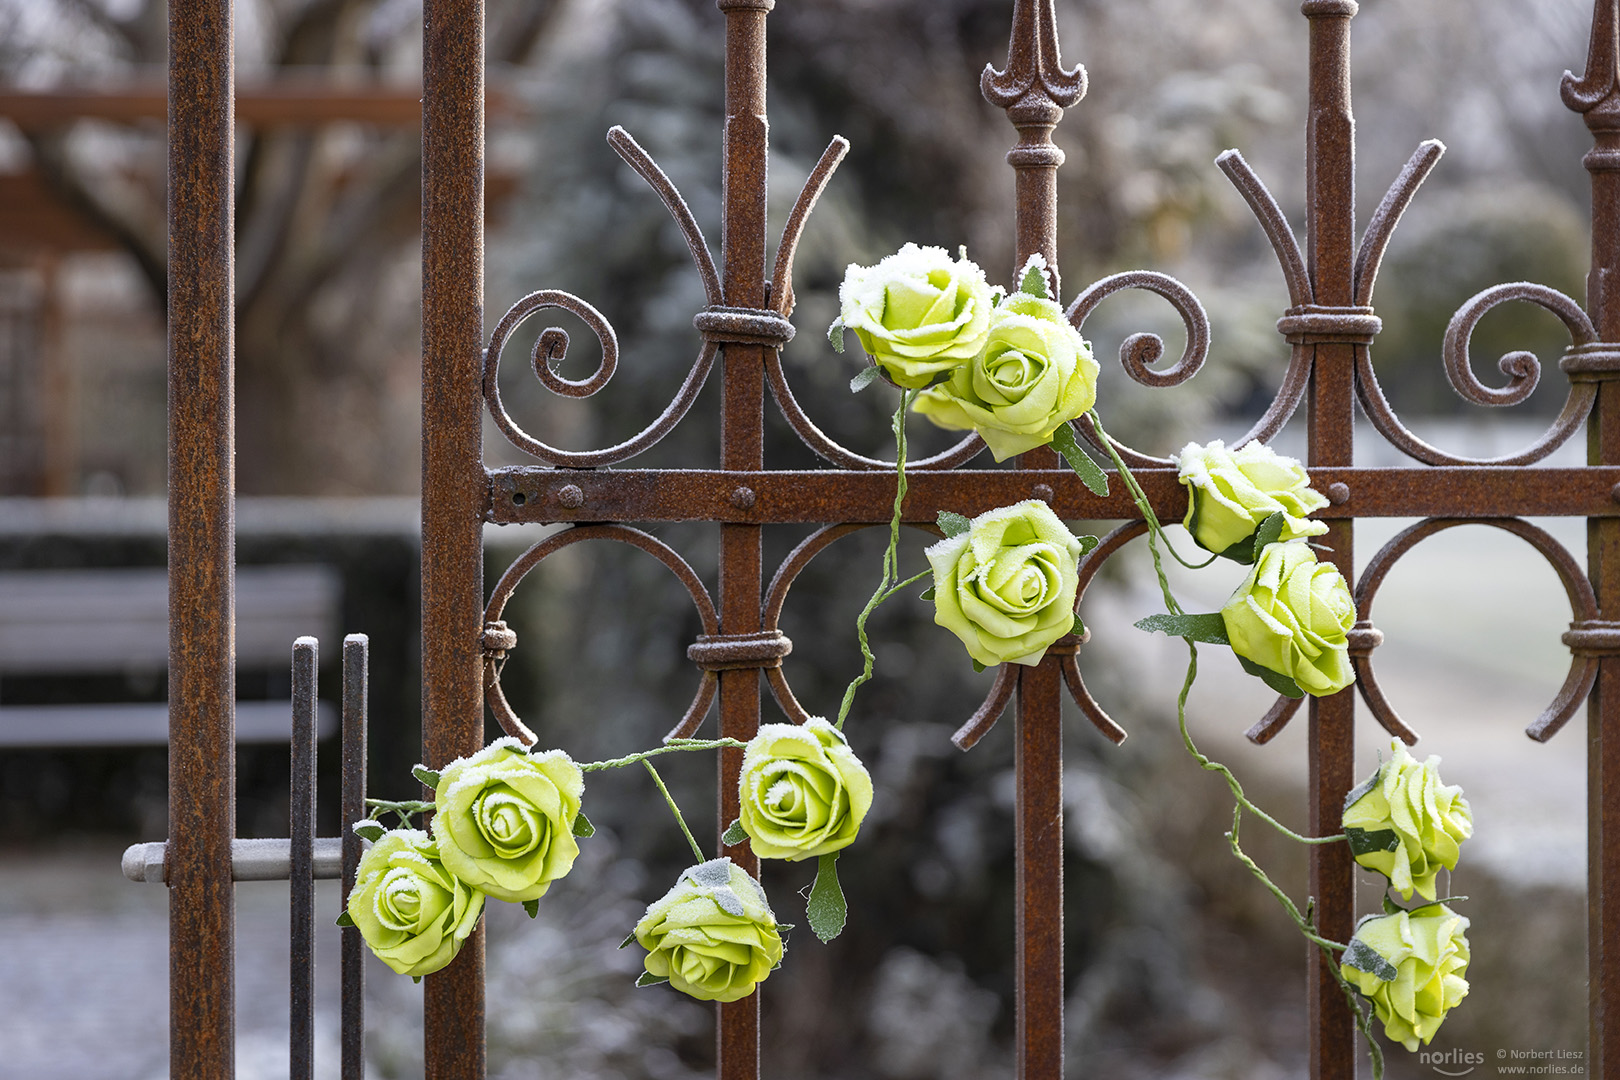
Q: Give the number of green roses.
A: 11